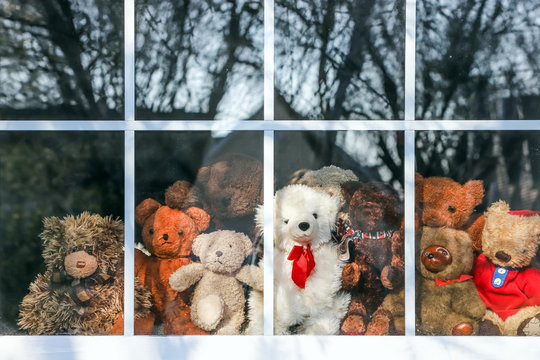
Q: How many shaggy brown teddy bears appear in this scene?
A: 1